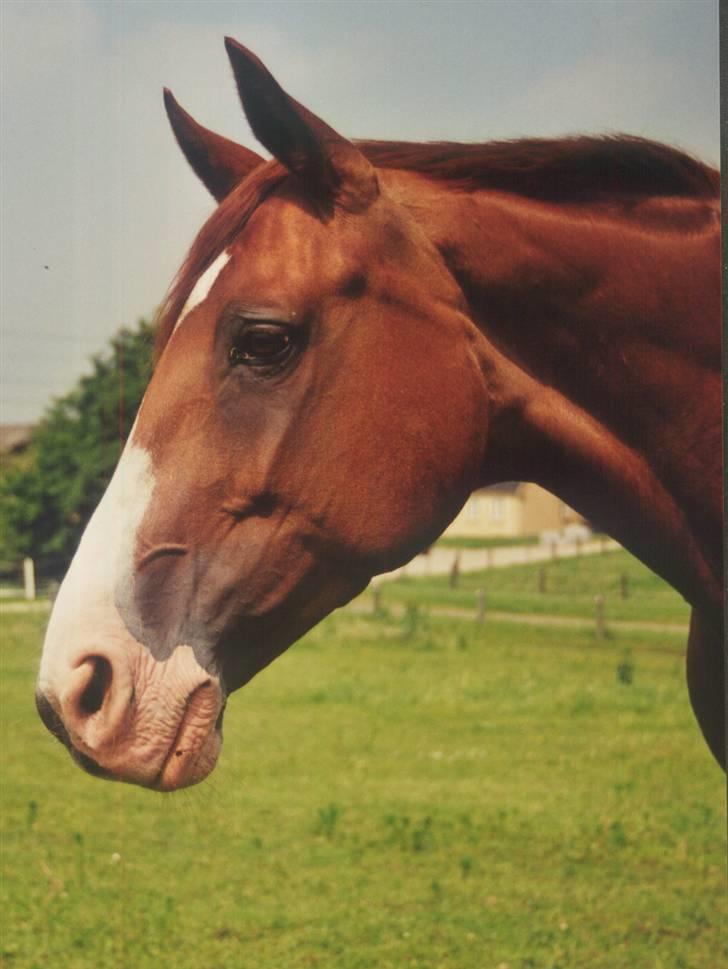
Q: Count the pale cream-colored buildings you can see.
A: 1